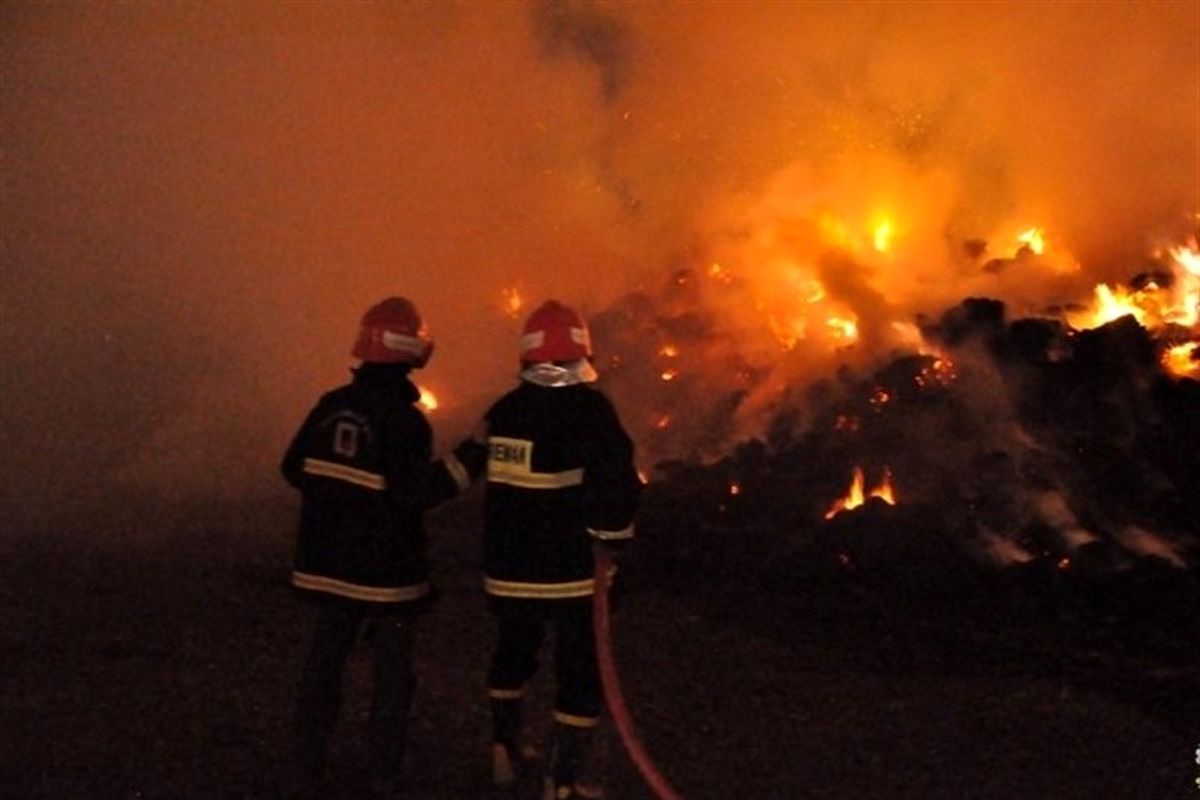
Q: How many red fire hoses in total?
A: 1